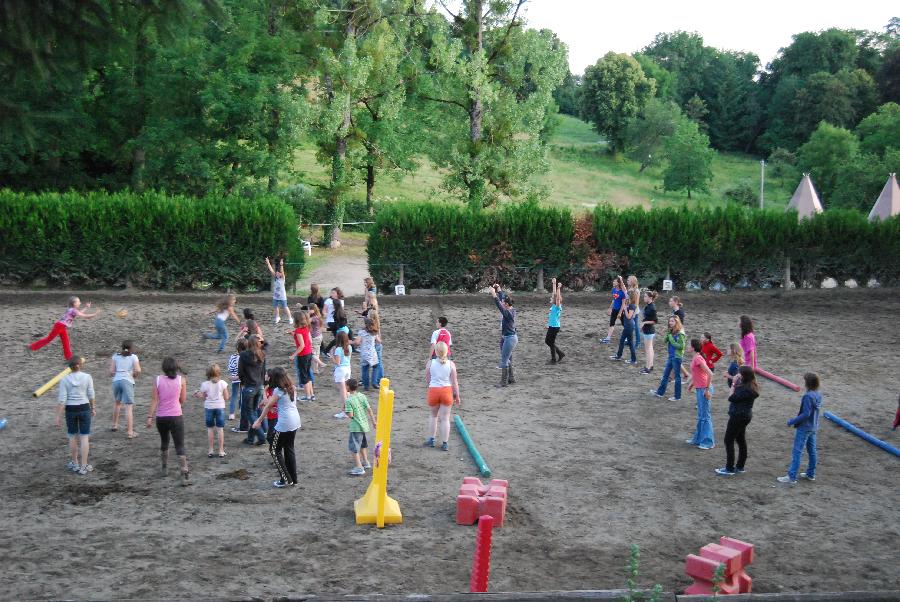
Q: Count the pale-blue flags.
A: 0